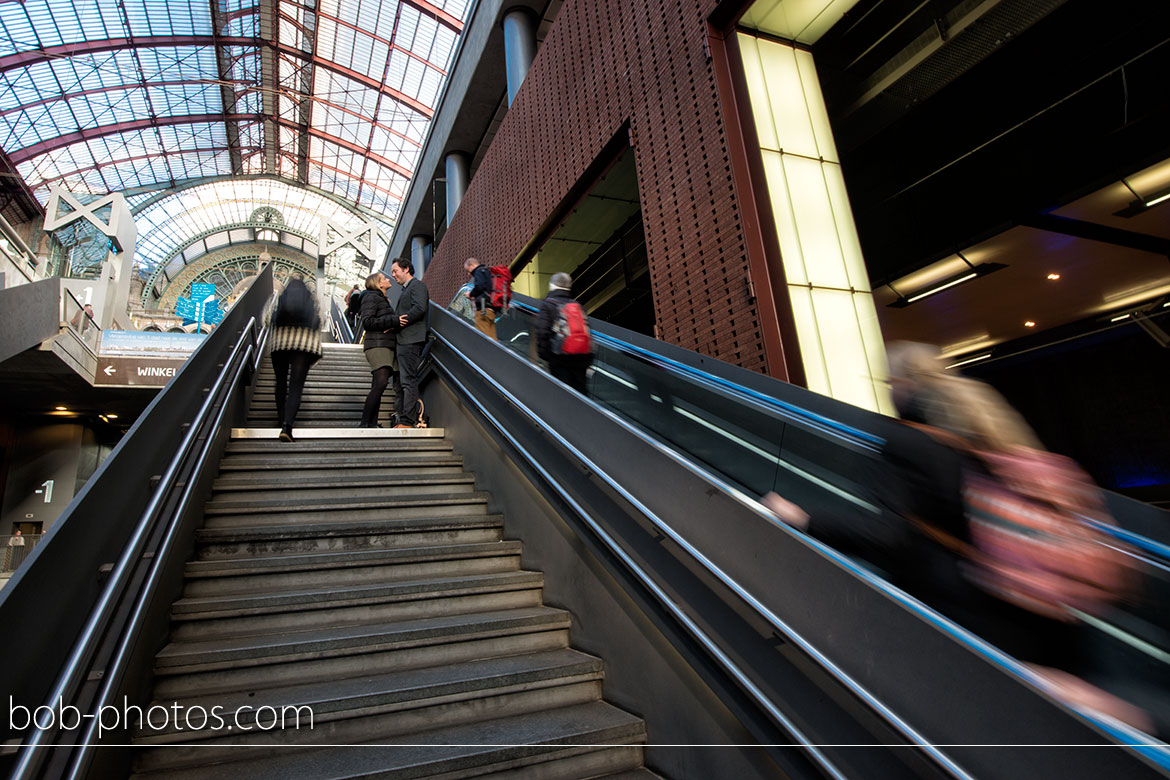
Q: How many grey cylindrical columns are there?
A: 3